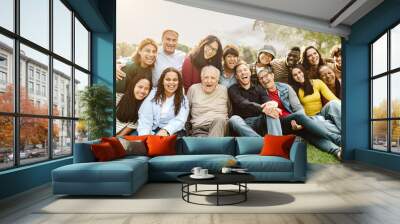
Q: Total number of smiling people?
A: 15